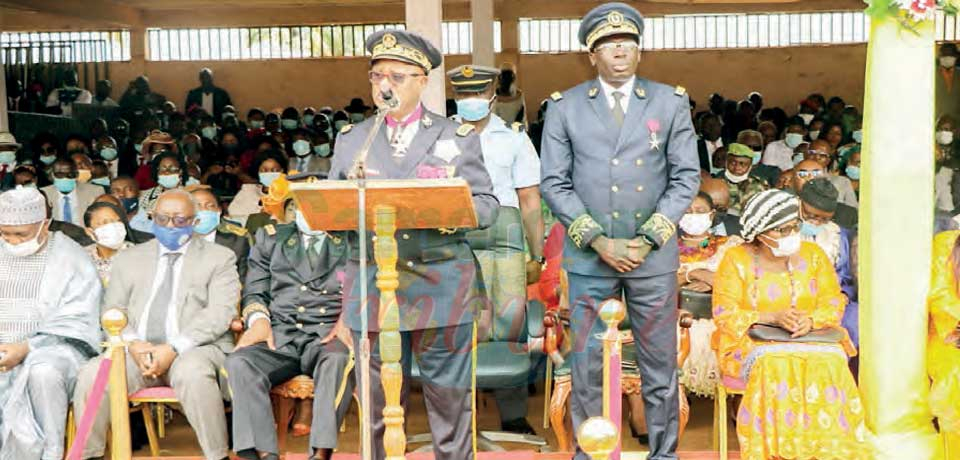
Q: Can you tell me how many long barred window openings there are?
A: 3